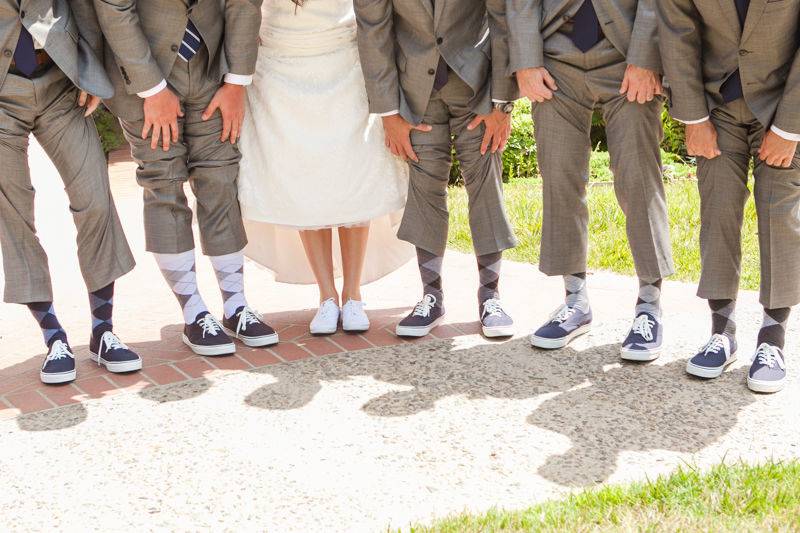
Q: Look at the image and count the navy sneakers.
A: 10